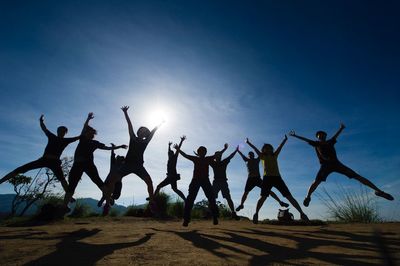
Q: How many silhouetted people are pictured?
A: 10